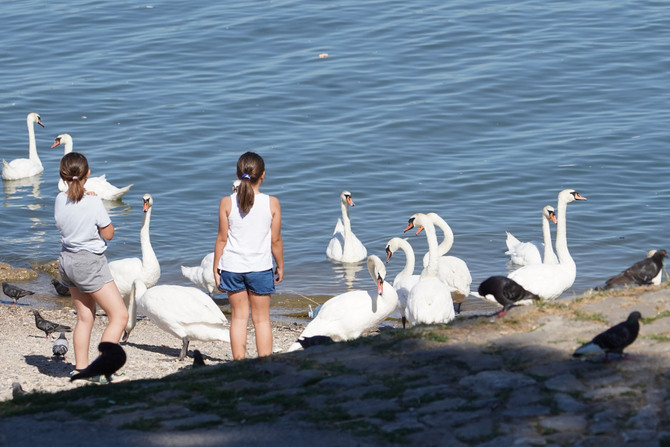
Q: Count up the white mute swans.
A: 12